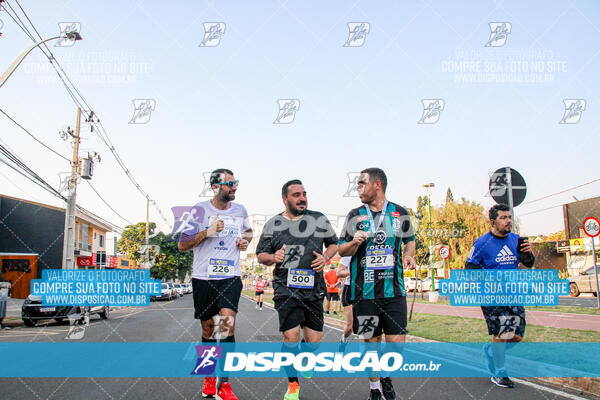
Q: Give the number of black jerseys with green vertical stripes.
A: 1